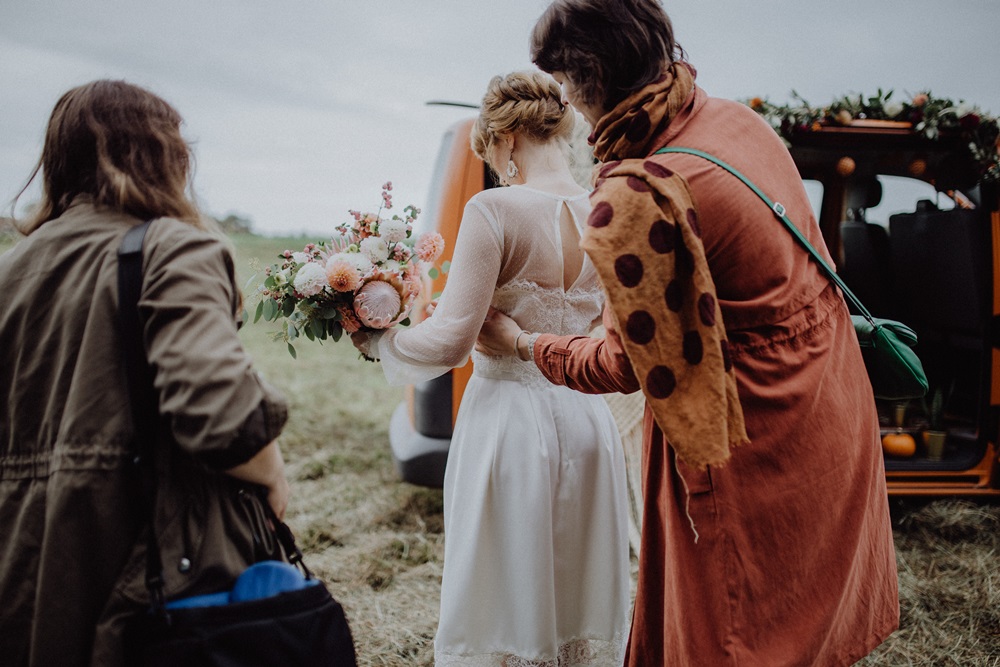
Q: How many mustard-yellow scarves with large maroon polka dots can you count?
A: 1